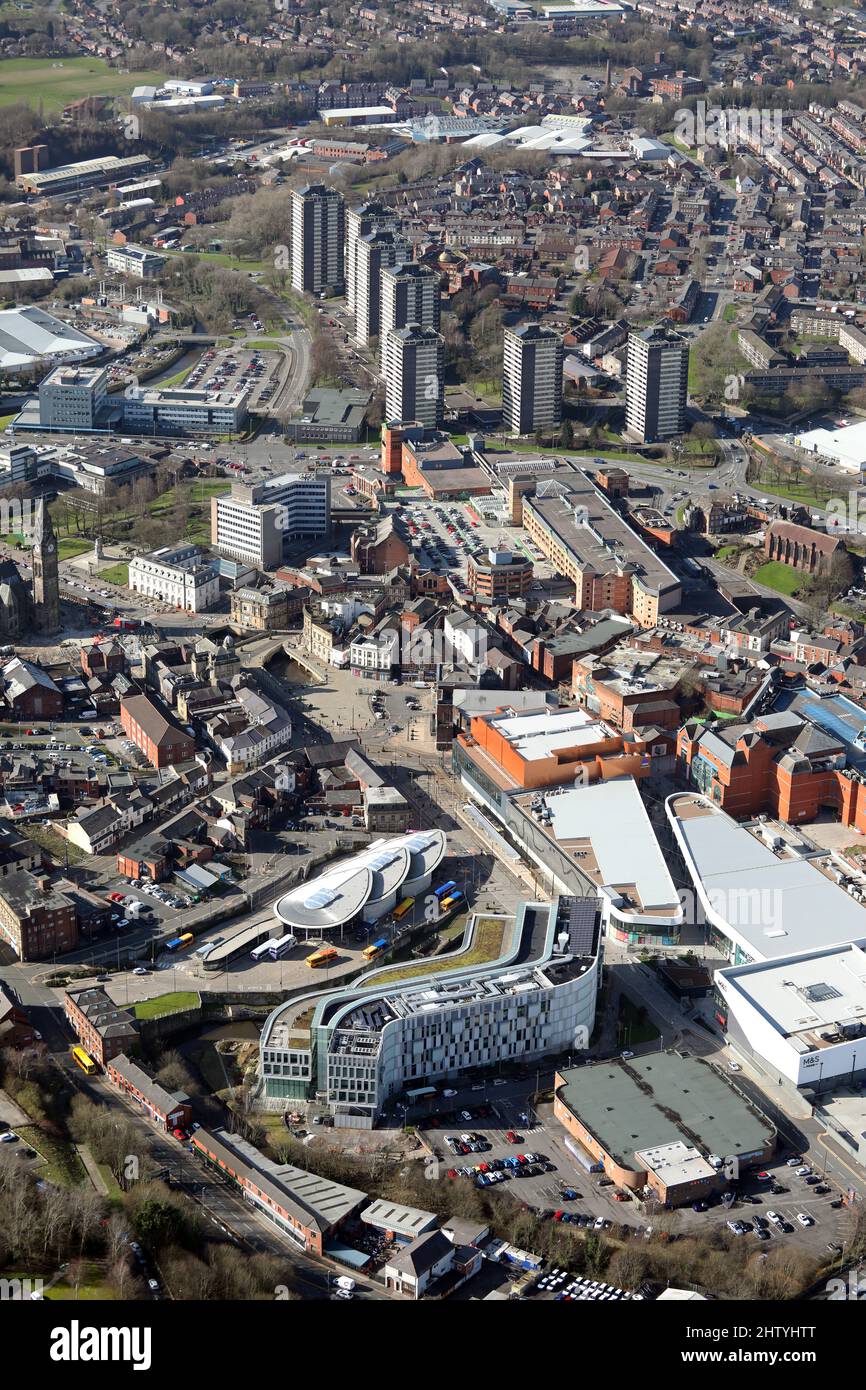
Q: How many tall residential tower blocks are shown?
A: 7